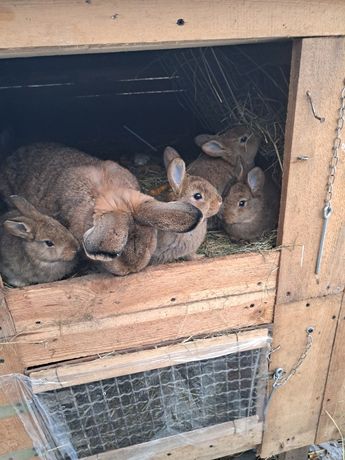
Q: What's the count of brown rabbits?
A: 5